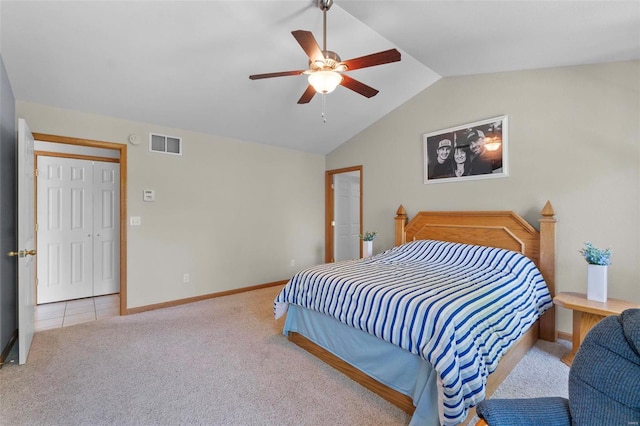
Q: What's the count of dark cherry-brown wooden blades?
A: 5